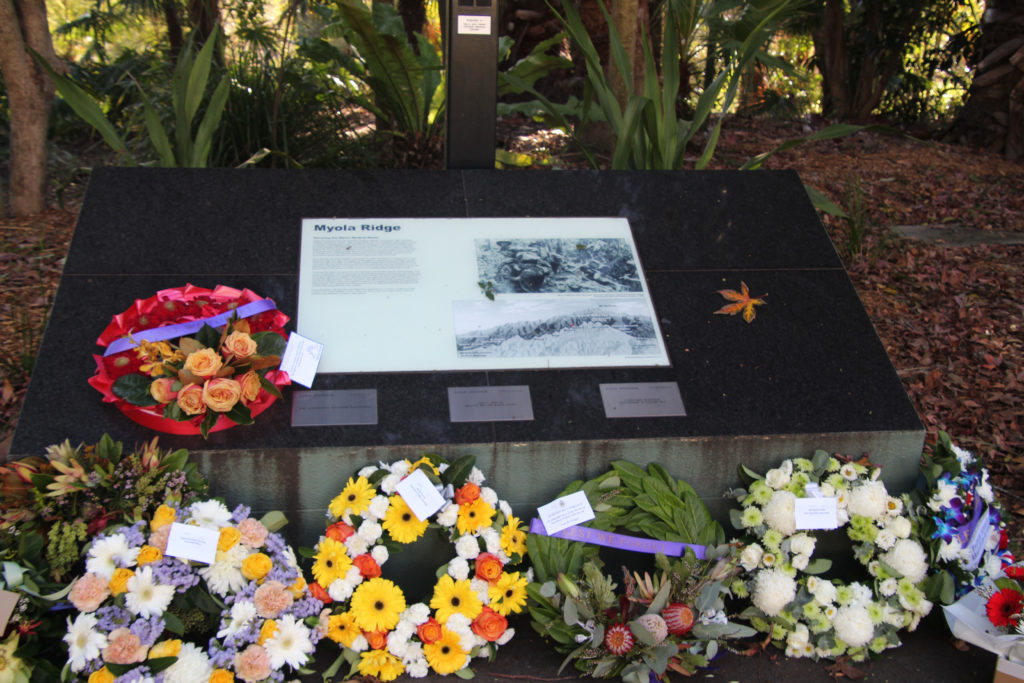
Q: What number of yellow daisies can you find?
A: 12